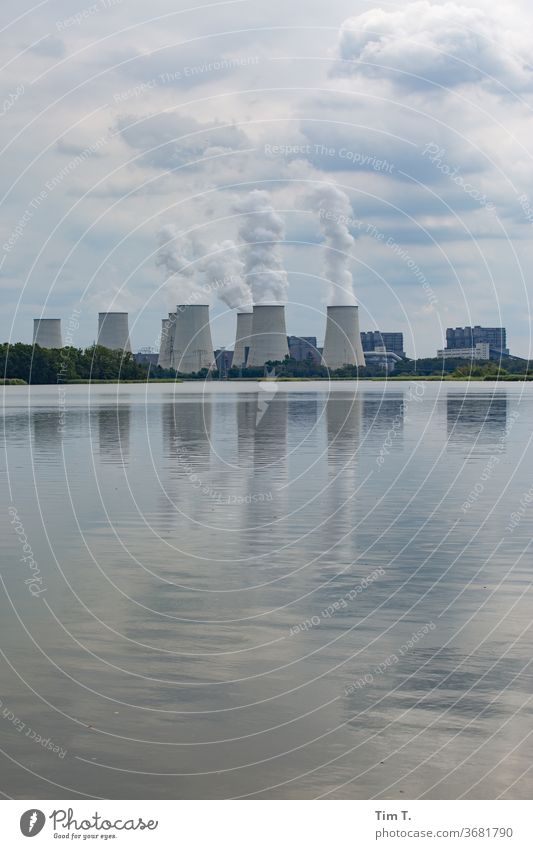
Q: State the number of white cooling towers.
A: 8